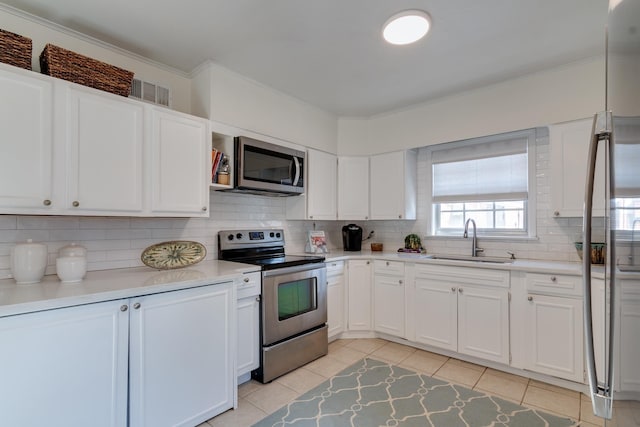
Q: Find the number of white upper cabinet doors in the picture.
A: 7